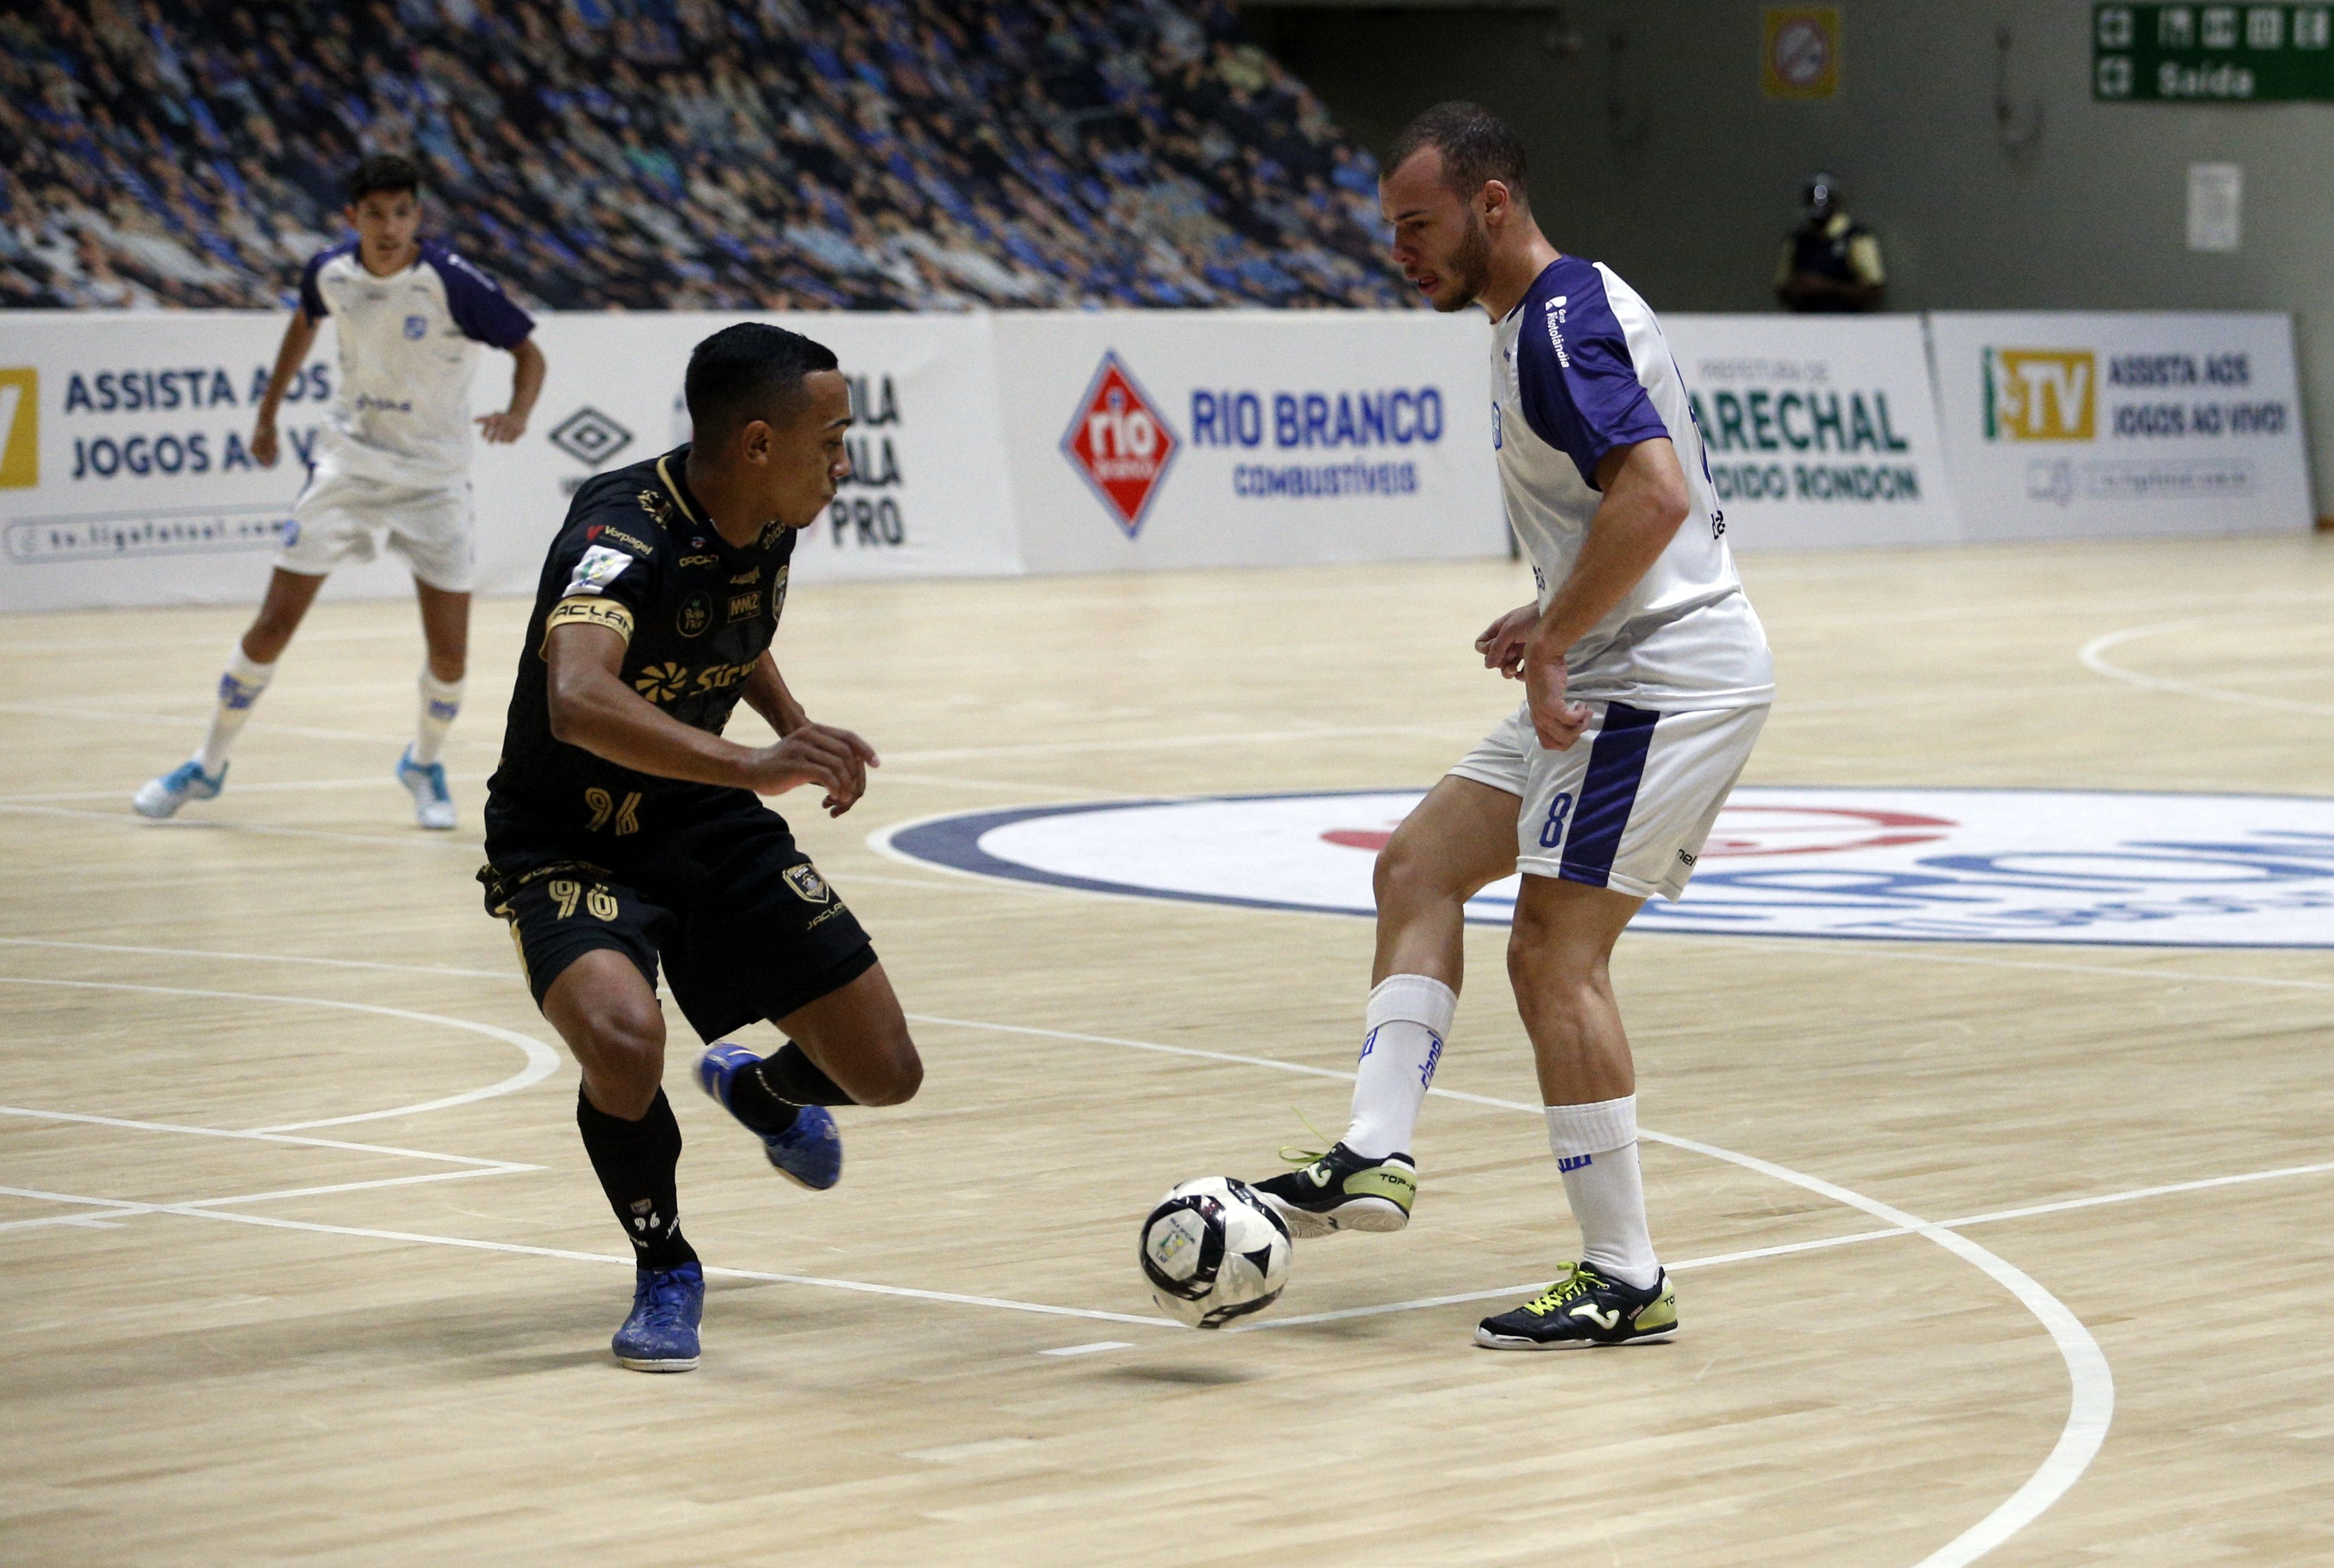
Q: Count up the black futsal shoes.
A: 2